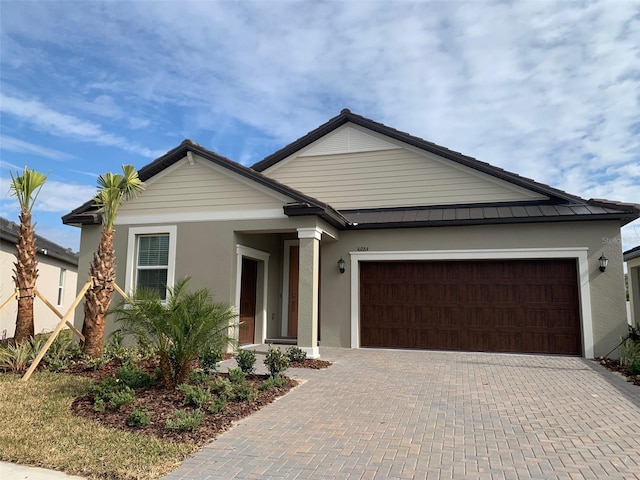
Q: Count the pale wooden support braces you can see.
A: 4